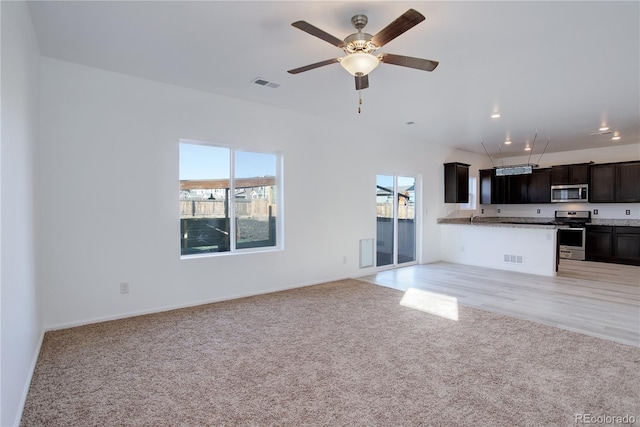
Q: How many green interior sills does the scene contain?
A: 0